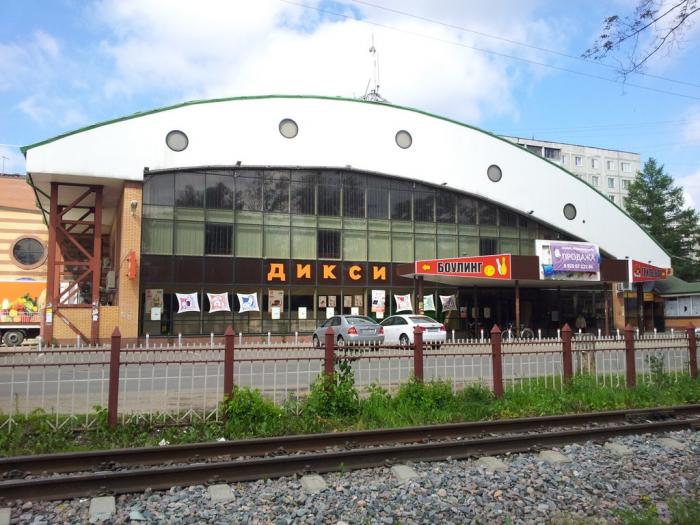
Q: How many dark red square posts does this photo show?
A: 8